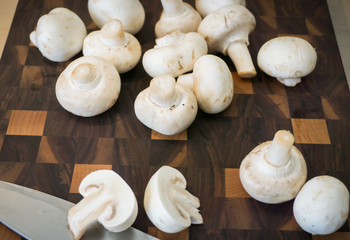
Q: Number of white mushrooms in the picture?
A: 15